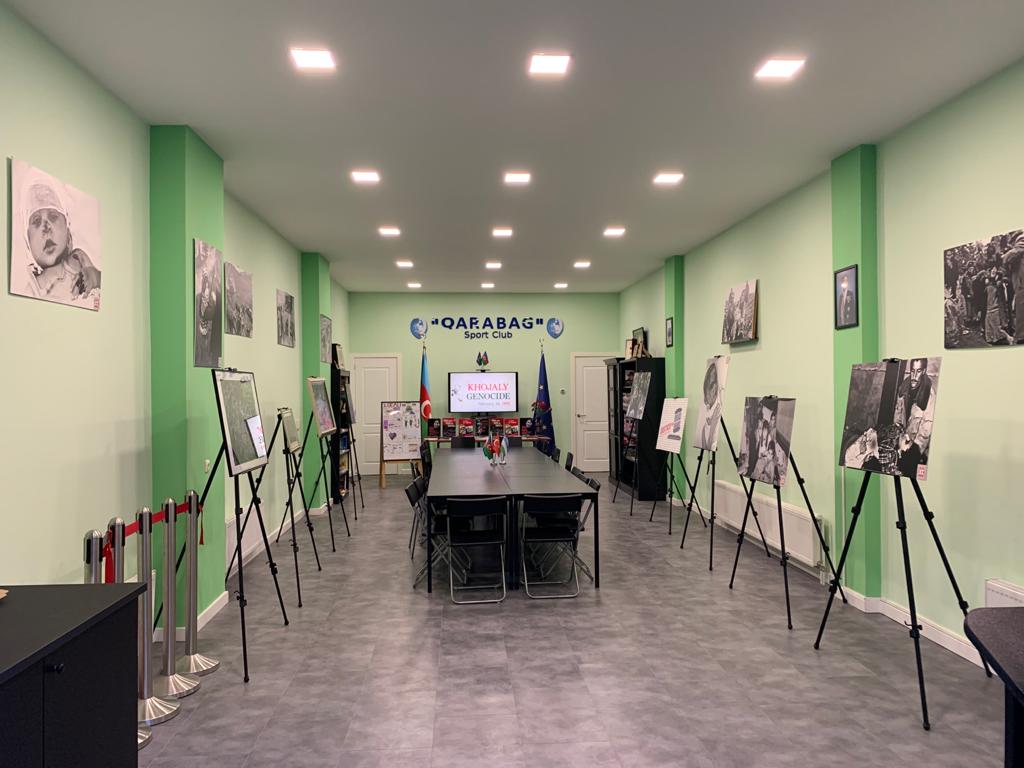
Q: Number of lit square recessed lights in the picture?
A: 15